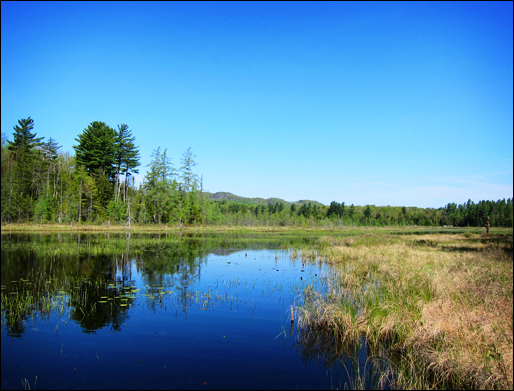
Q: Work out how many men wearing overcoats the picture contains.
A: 0